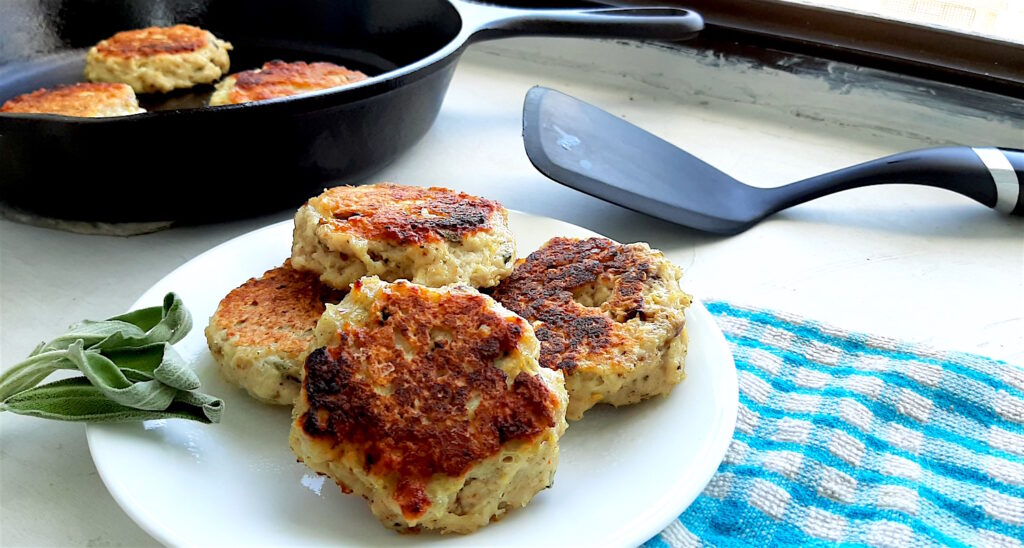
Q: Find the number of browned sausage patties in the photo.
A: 7